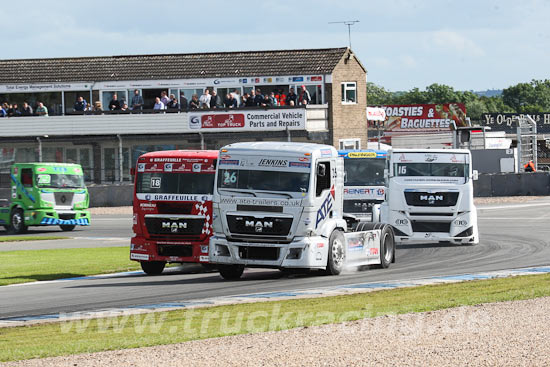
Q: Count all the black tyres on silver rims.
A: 3